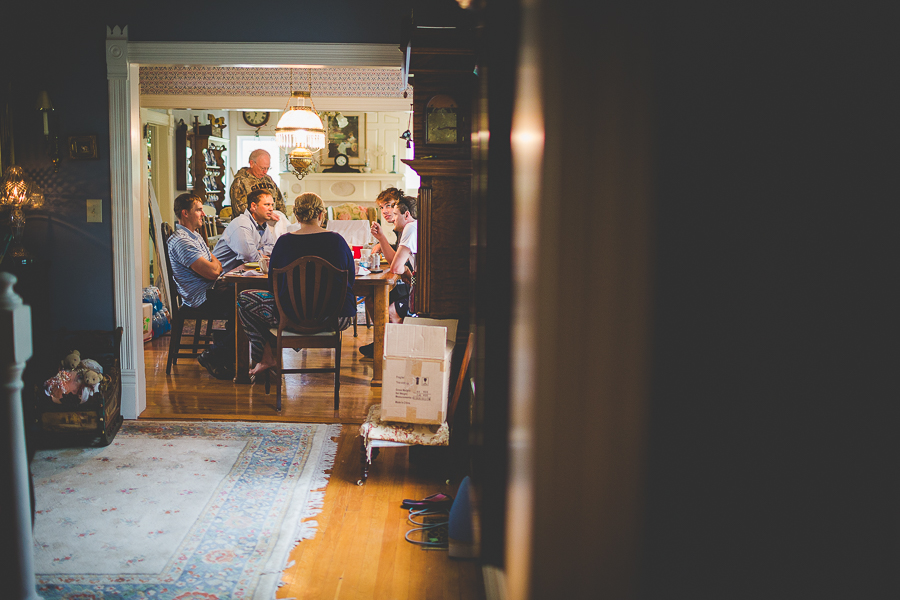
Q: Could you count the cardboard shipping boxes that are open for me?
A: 1